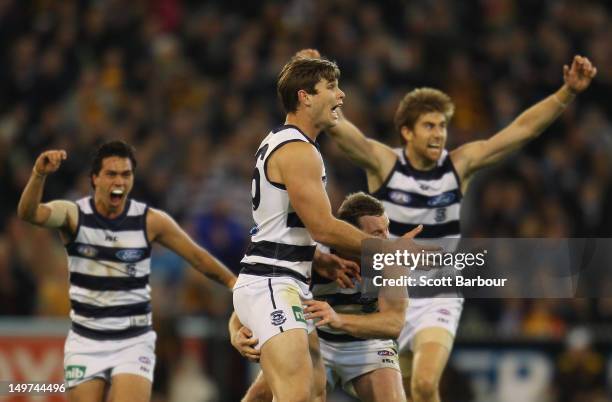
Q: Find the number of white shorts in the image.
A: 4